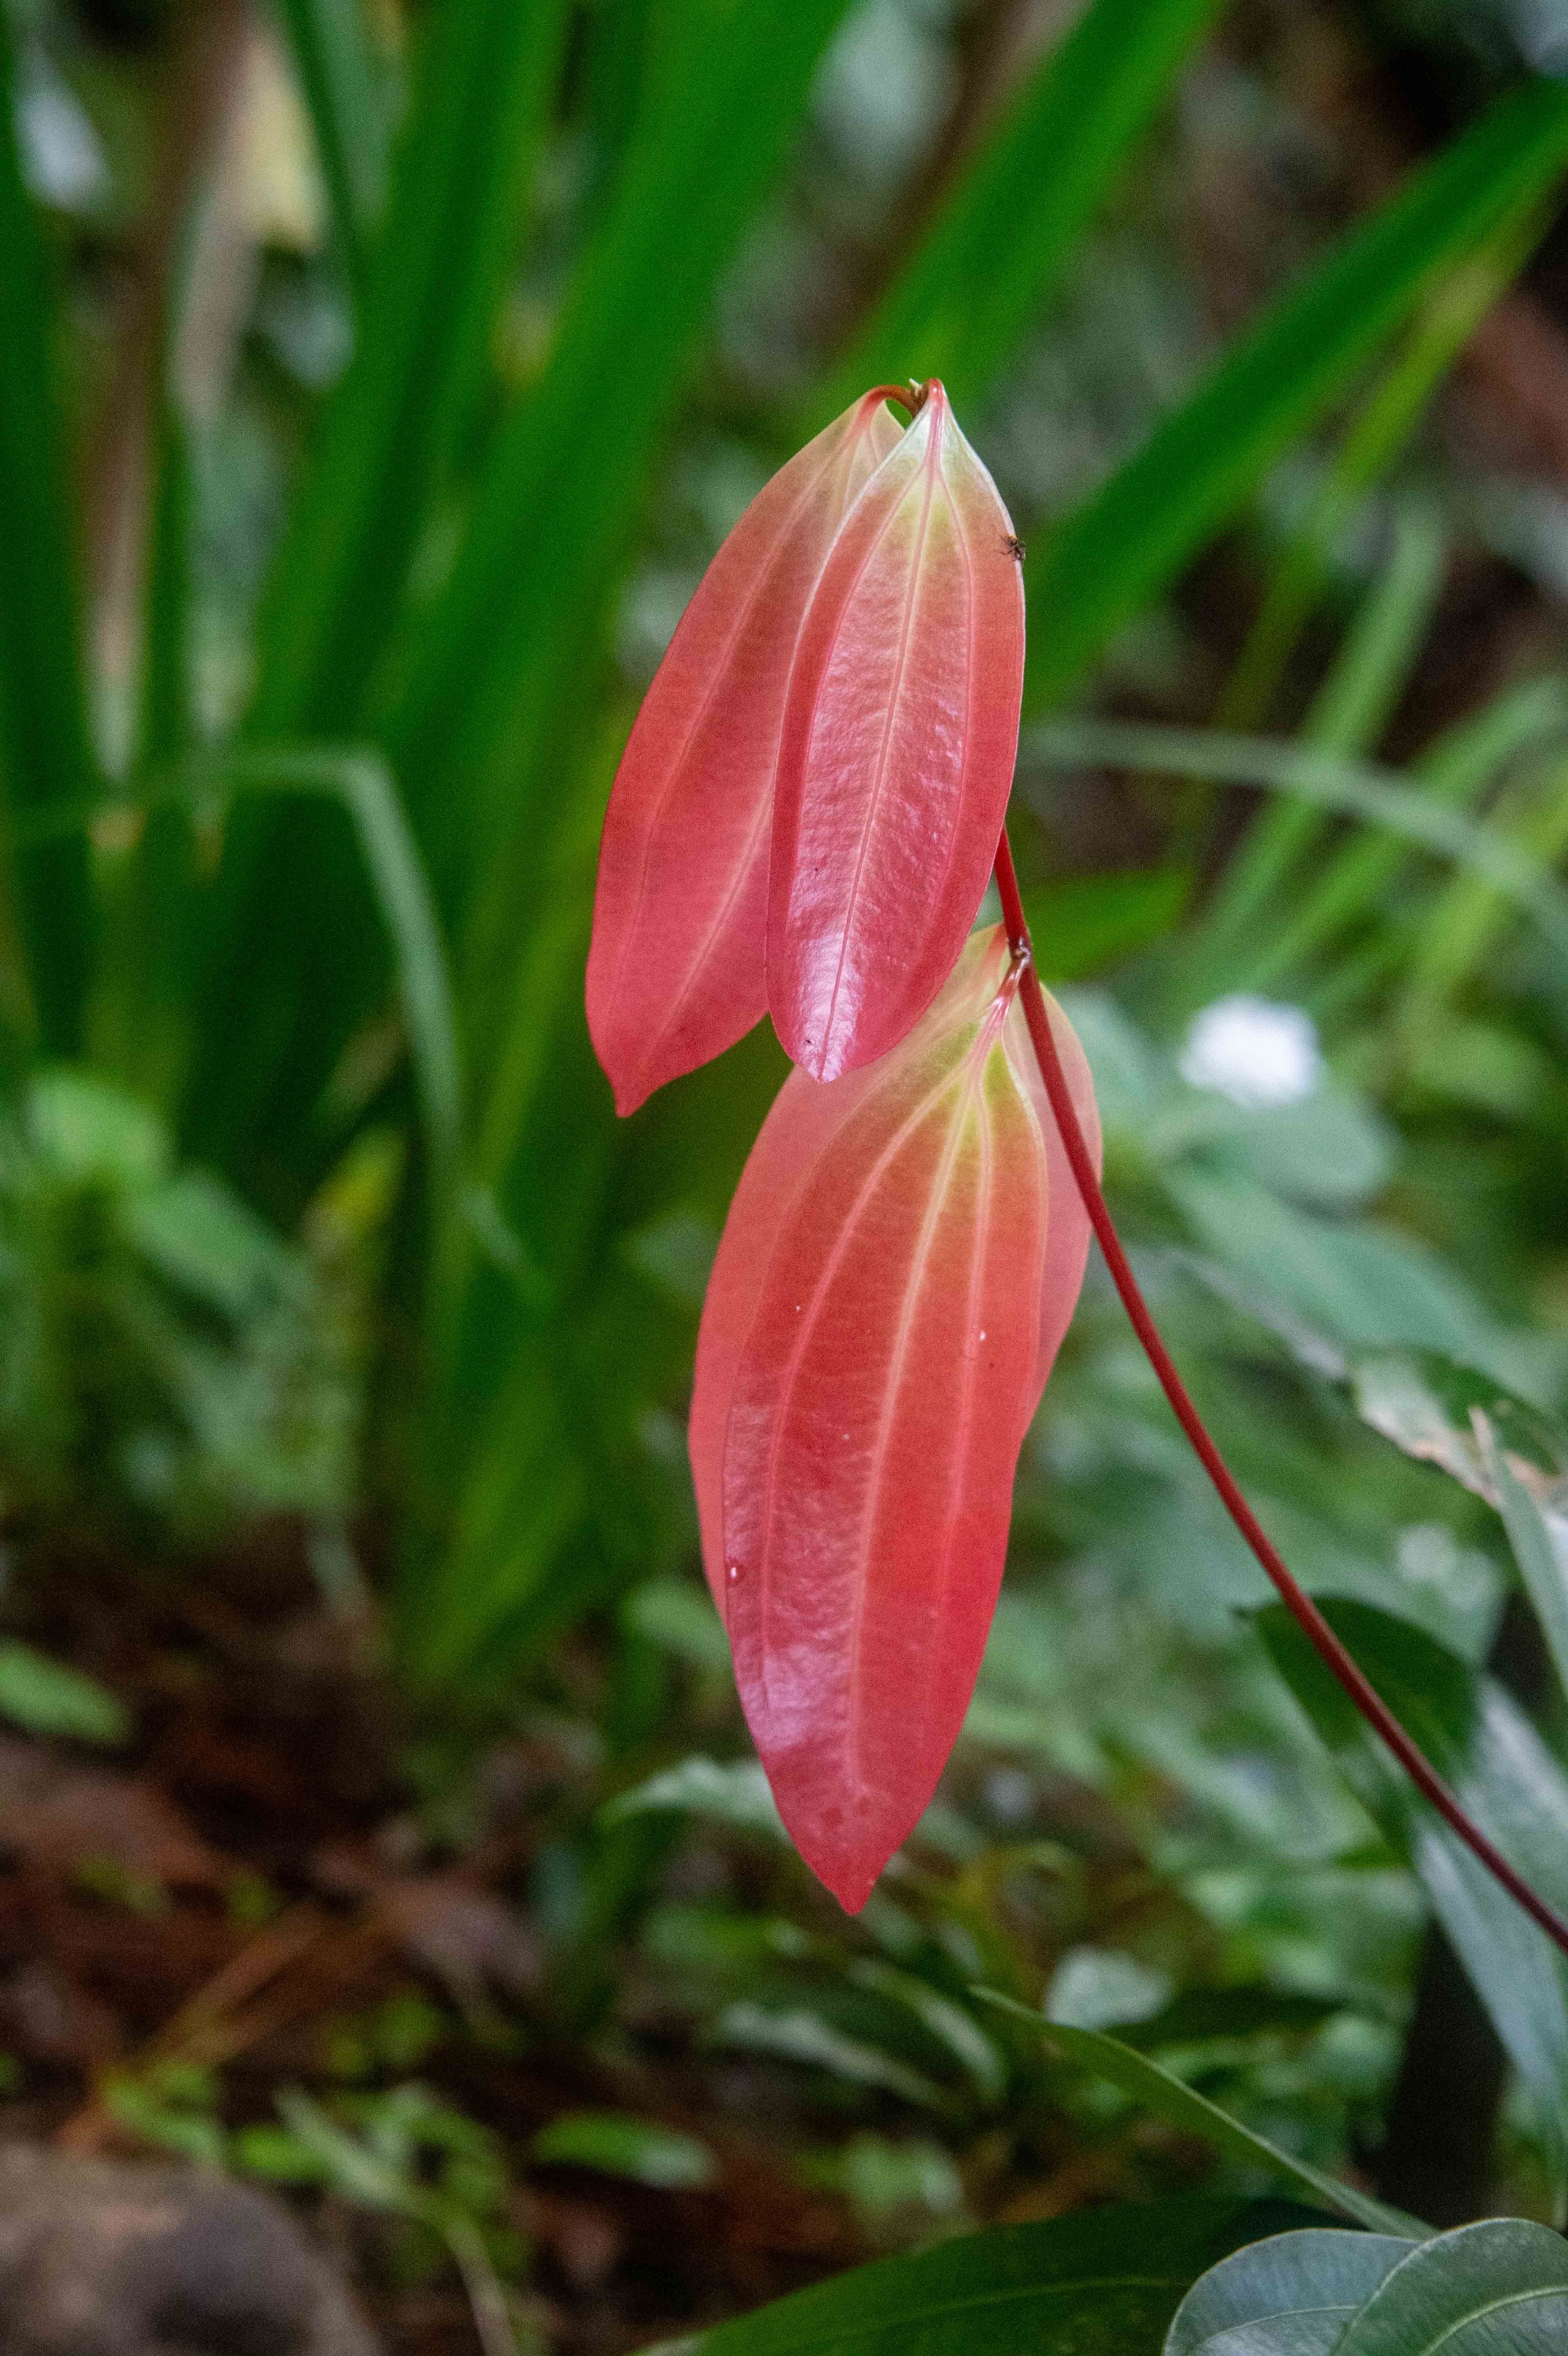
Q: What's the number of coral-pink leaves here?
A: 4